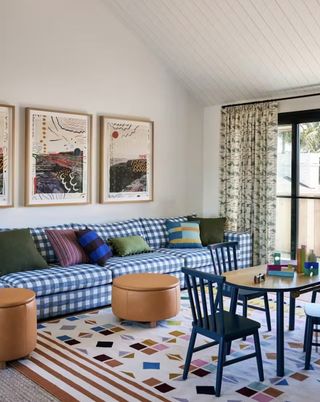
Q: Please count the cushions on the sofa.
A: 6